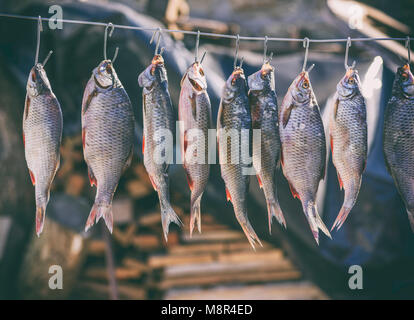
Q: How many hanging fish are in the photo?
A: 9